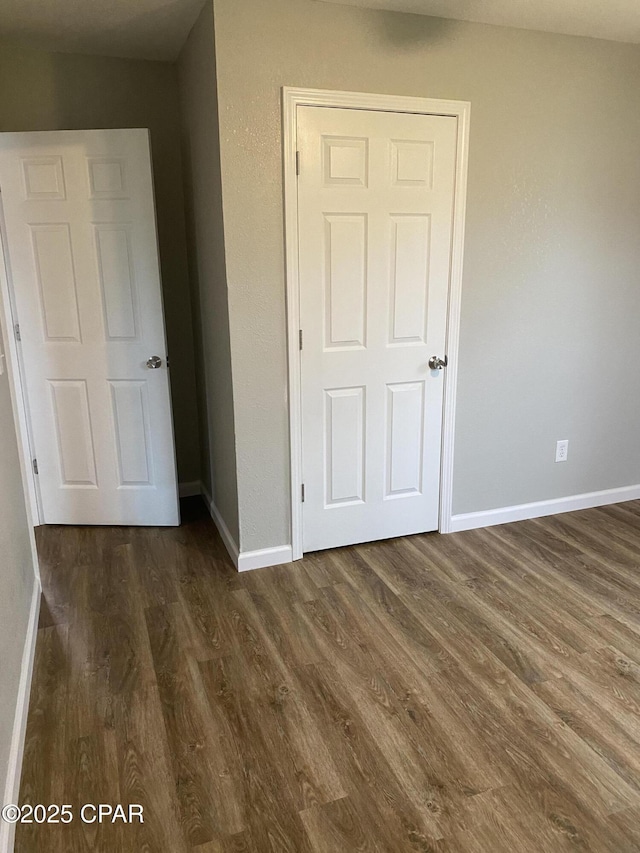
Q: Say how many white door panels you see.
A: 12